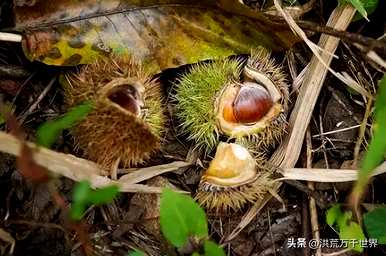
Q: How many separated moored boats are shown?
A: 0